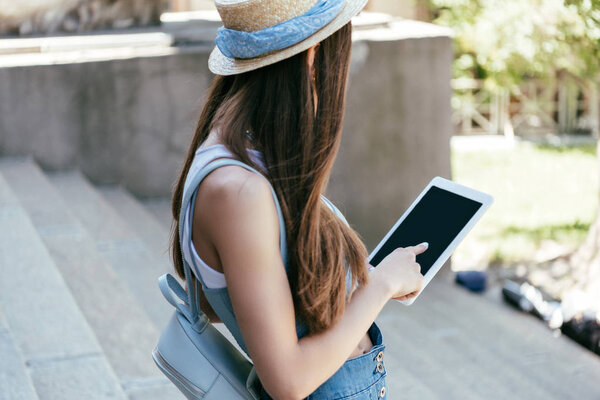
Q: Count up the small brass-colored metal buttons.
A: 3